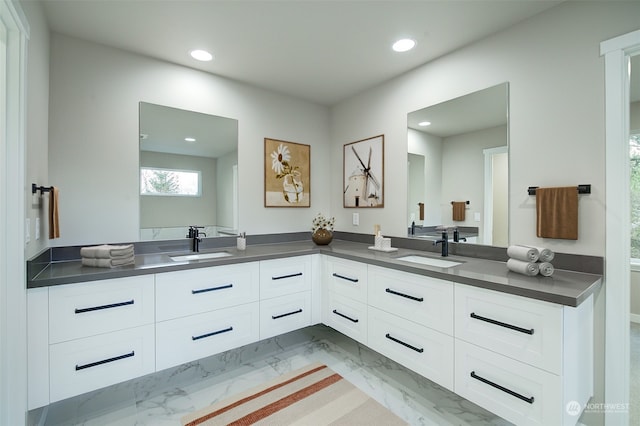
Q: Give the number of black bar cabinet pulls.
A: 12